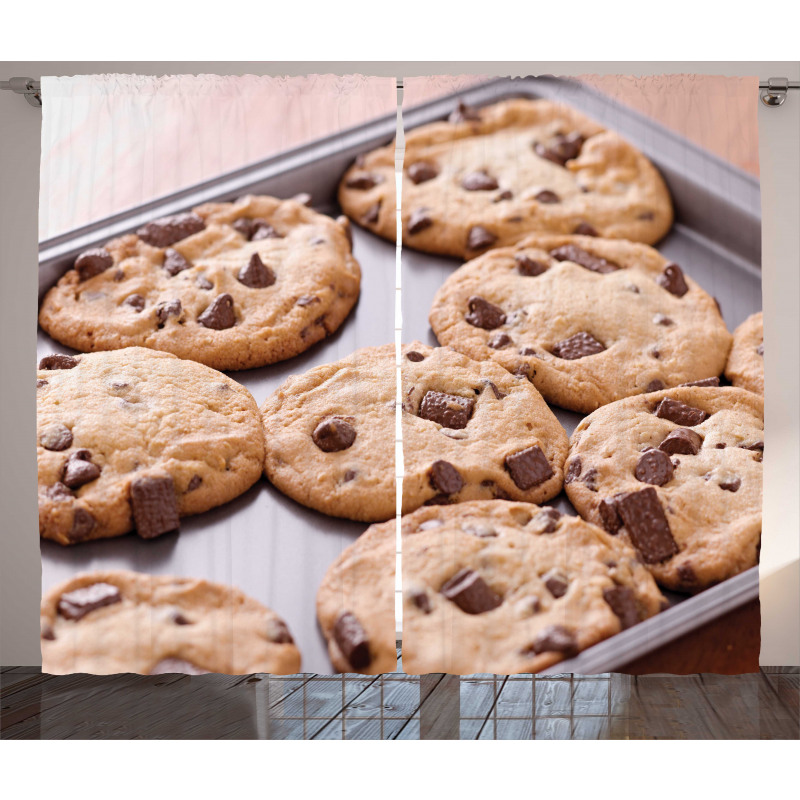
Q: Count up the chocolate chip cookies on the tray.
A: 9